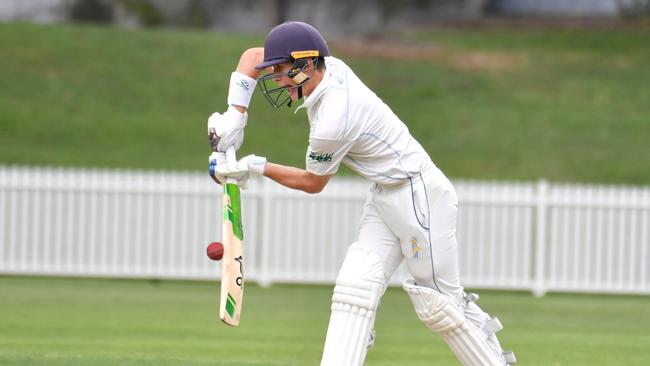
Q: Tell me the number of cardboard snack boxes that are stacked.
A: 0